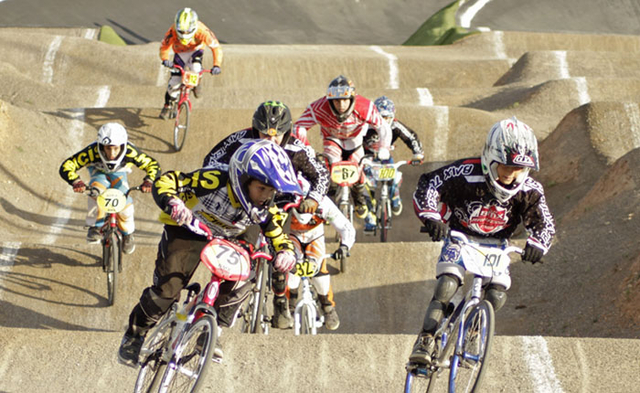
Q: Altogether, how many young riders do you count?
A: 8